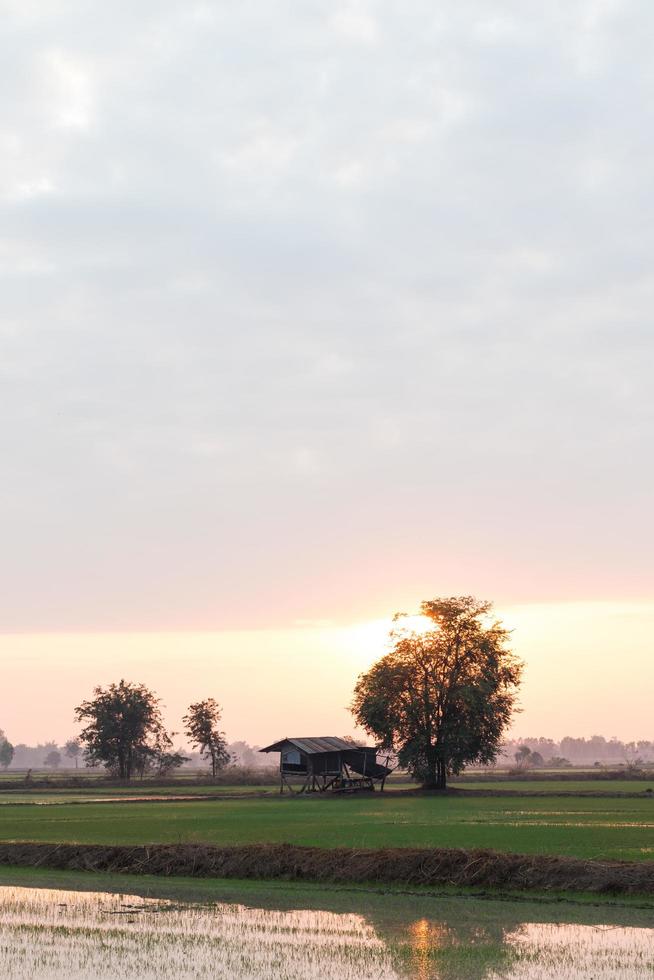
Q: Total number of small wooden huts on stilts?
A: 1